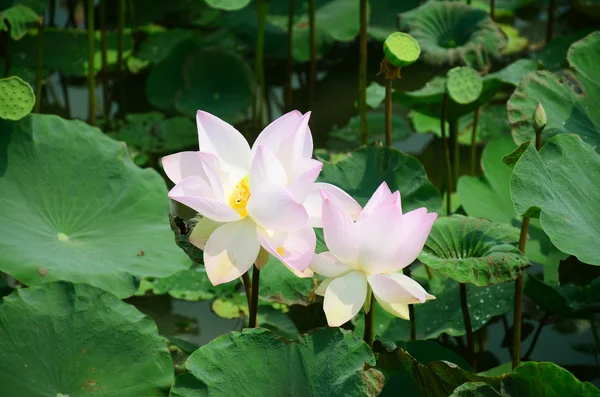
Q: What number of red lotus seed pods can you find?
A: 0